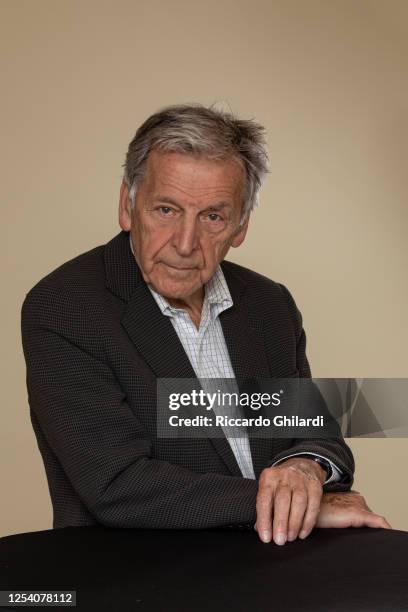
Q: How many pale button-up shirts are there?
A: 1